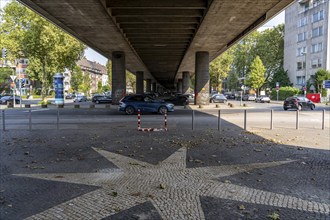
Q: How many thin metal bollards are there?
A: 9